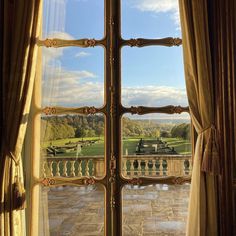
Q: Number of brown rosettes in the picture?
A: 12